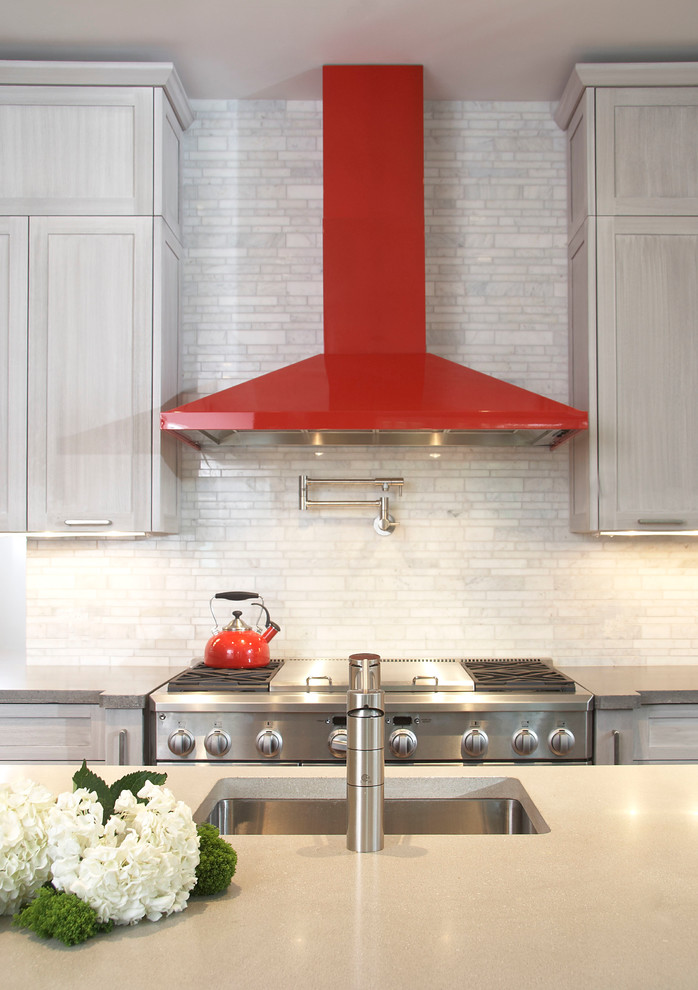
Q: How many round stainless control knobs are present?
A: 8